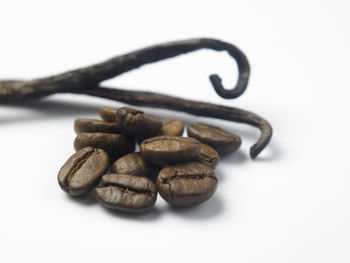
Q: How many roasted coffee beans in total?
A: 12